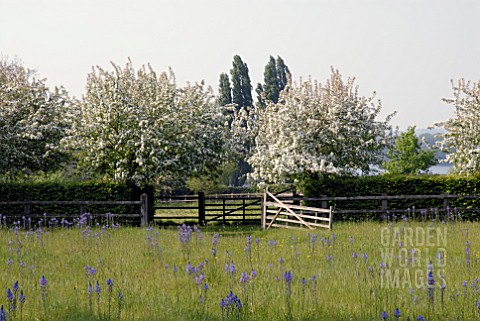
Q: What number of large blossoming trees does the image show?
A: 4